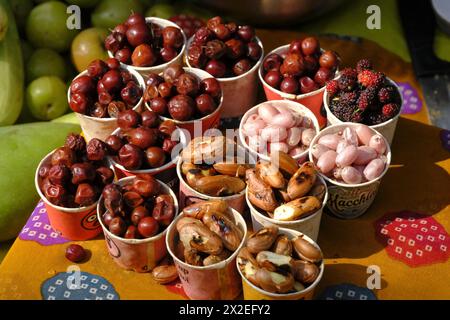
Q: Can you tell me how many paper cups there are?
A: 15